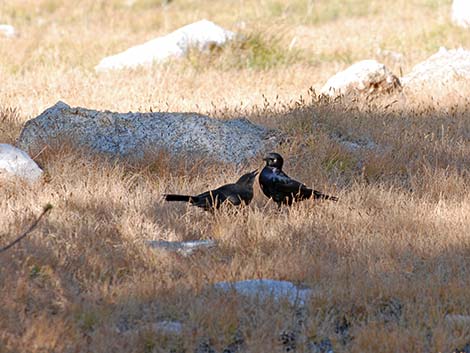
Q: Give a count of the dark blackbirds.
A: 2